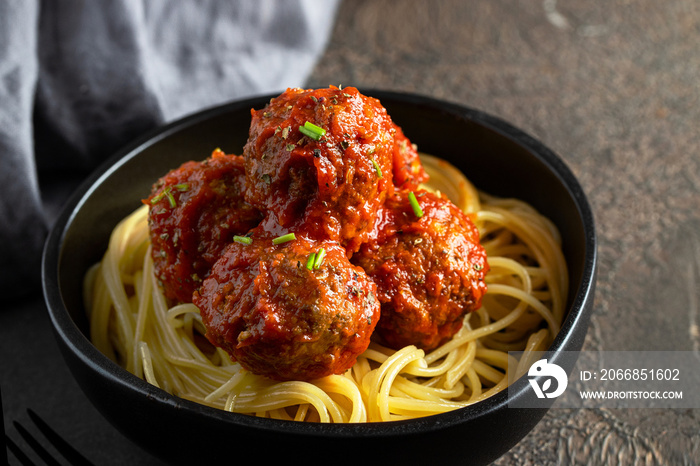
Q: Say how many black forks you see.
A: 1